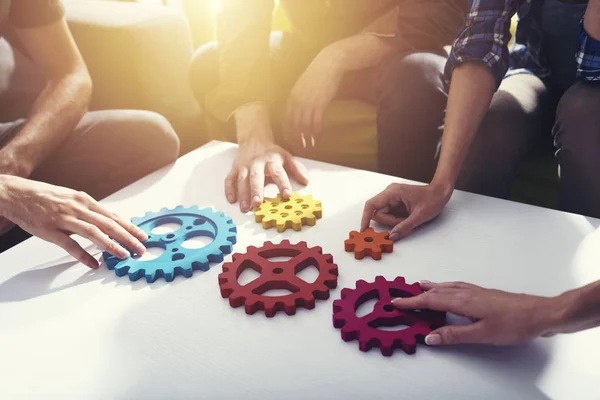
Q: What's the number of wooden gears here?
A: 5